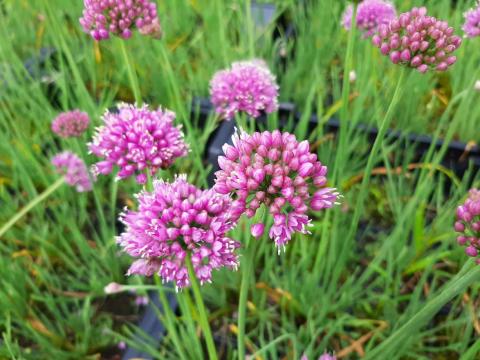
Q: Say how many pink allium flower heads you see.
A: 11